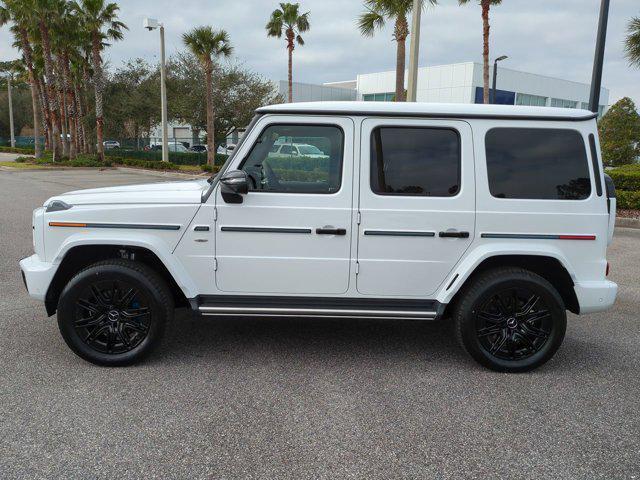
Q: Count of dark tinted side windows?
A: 2